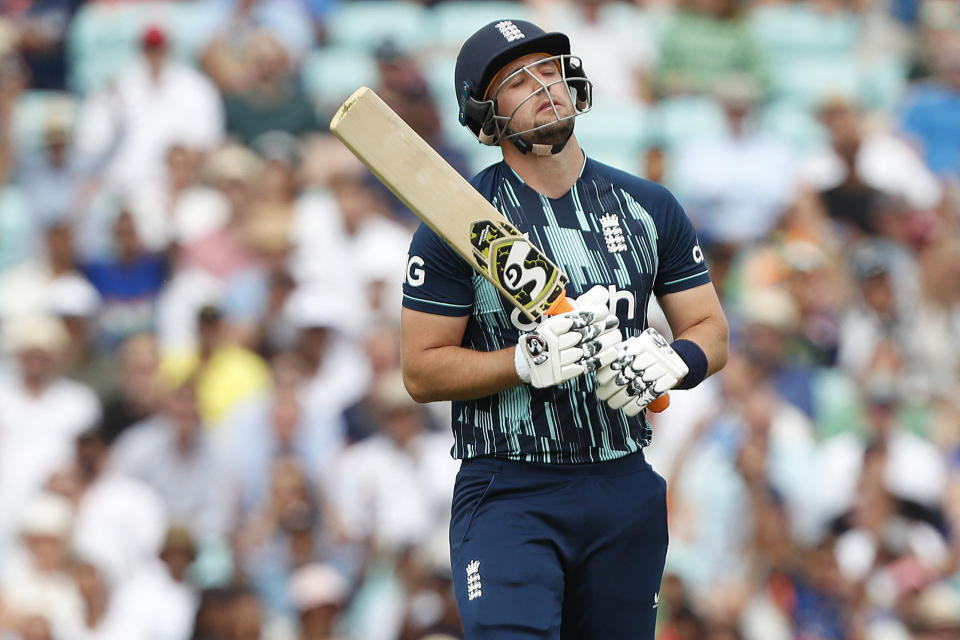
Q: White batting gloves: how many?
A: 2